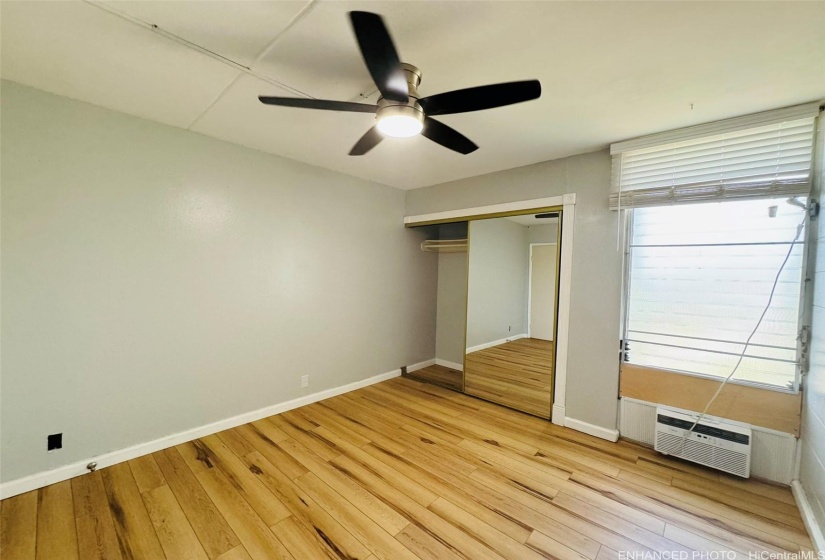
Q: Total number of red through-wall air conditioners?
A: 0